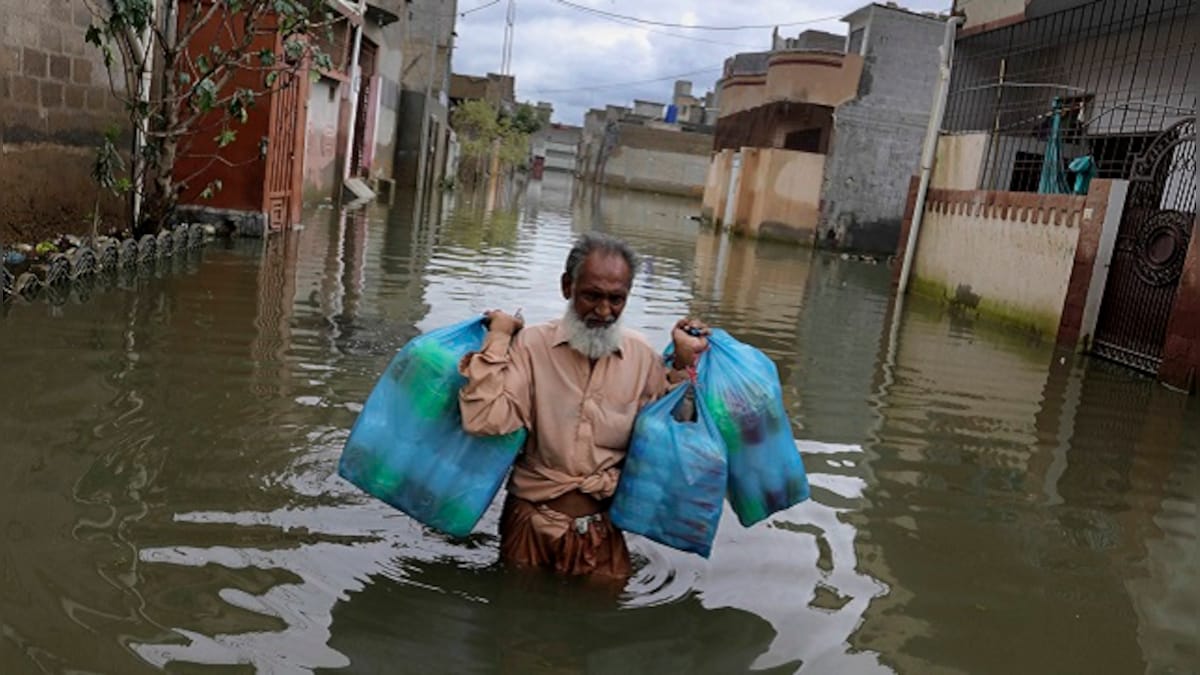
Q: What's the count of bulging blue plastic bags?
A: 3